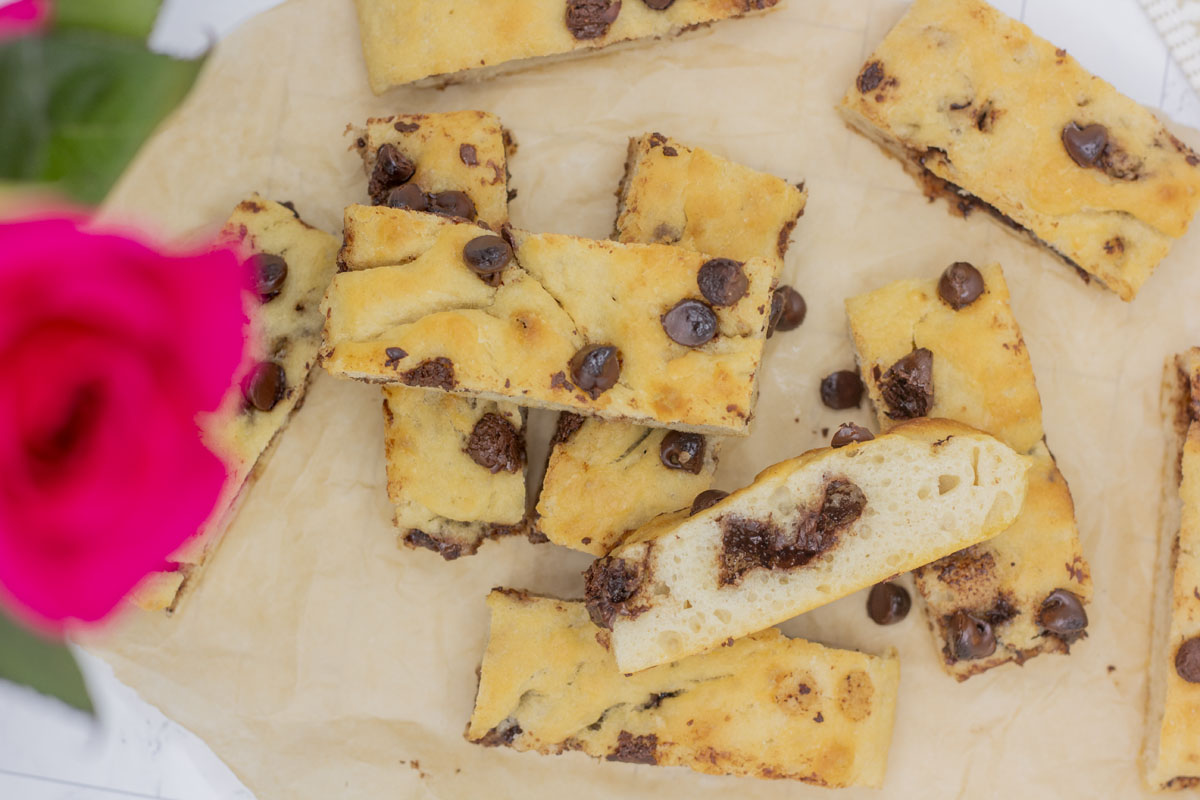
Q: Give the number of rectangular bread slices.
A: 10